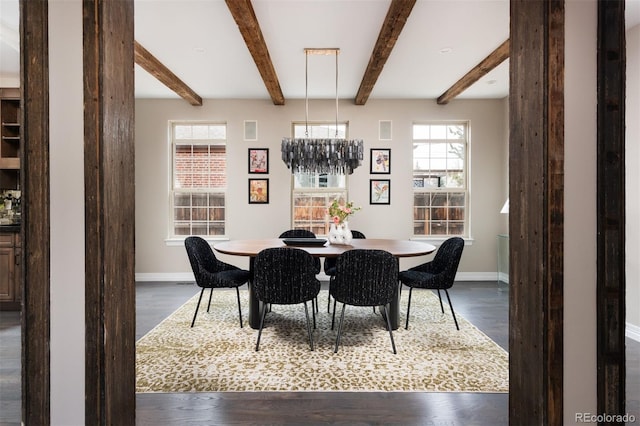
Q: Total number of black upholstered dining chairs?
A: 6